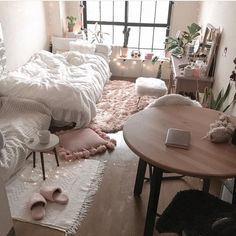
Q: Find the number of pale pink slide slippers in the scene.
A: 2